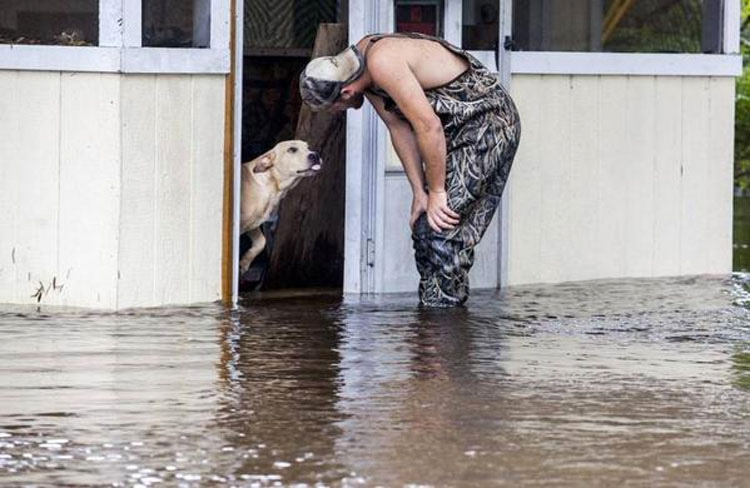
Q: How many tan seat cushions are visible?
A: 0